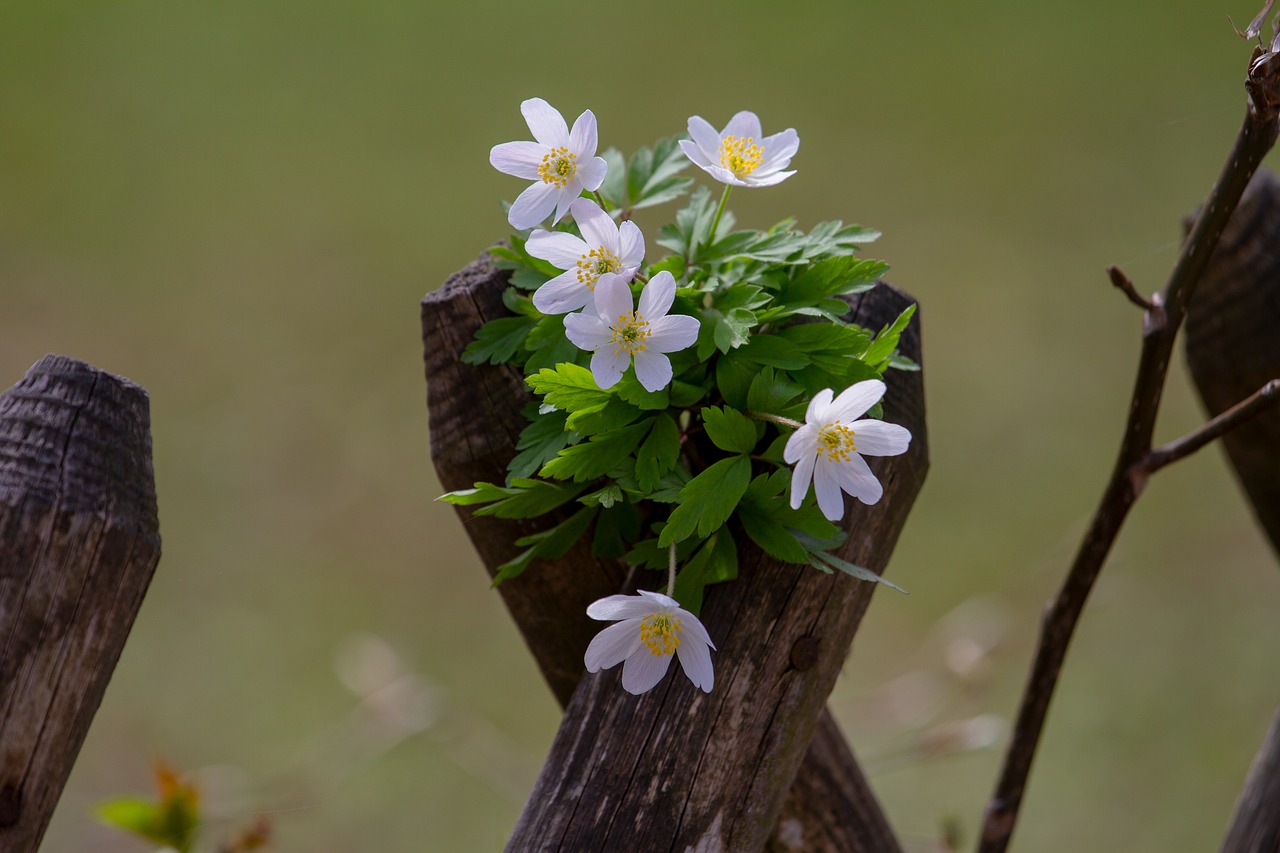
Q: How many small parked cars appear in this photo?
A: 0